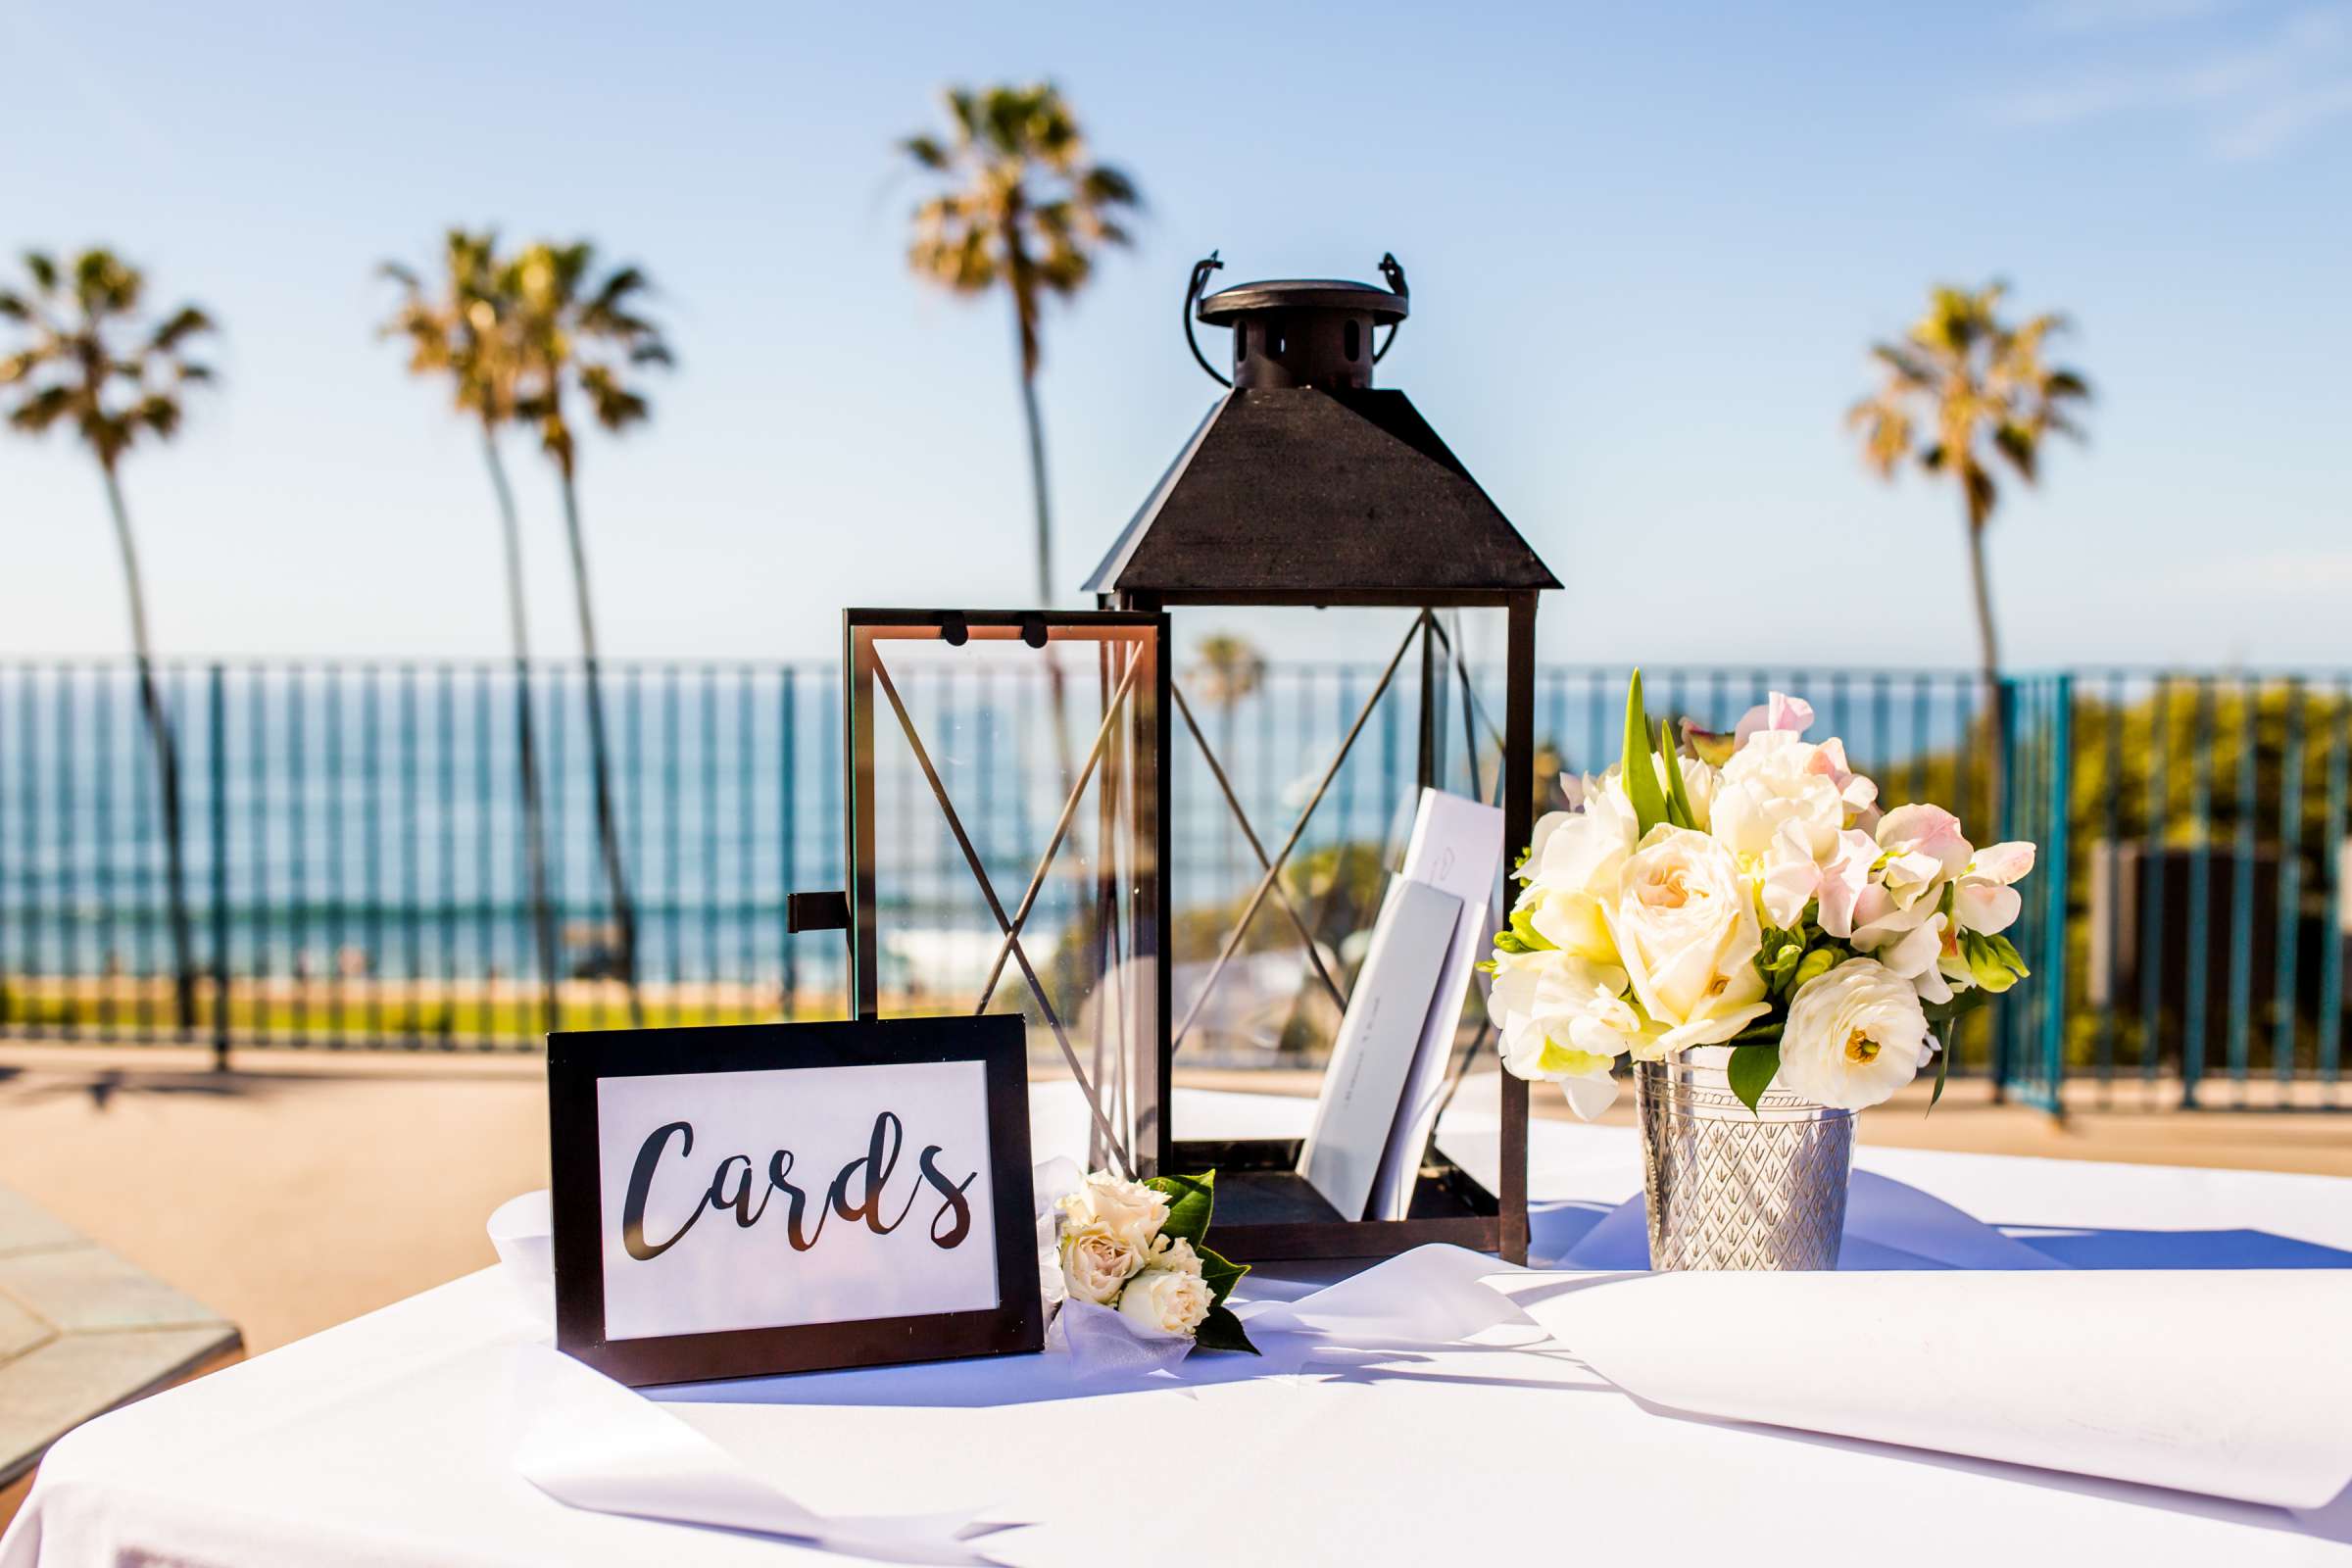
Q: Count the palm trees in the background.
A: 6